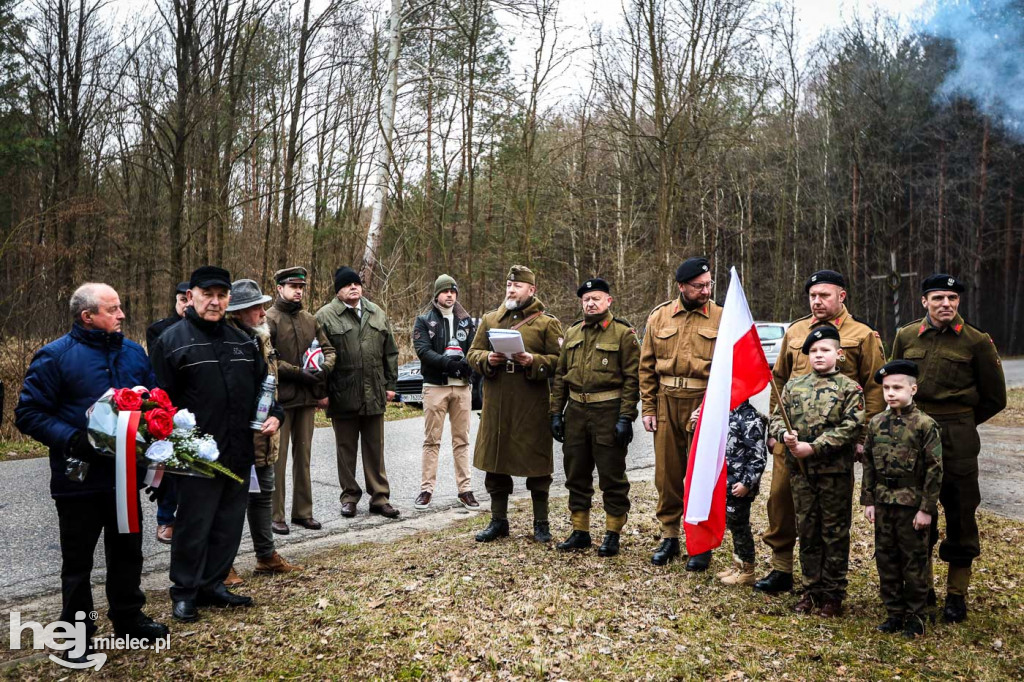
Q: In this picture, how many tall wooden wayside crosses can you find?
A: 1